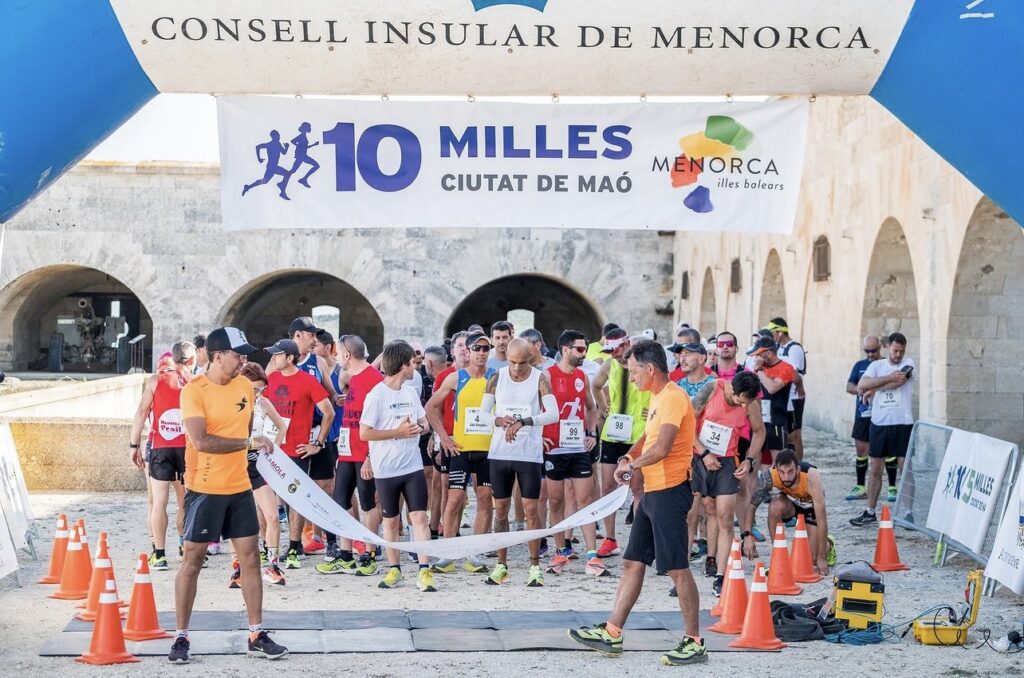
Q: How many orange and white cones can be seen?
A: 13